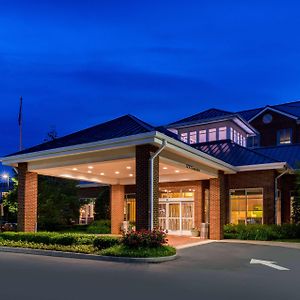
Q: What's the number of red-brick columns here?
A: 4